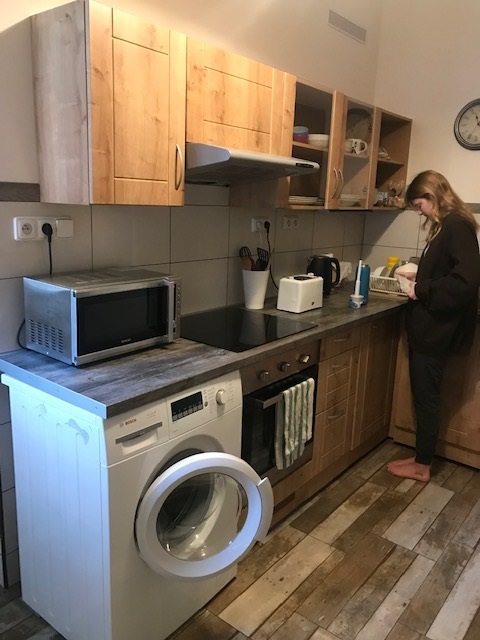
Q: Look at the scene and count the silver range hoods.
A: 1